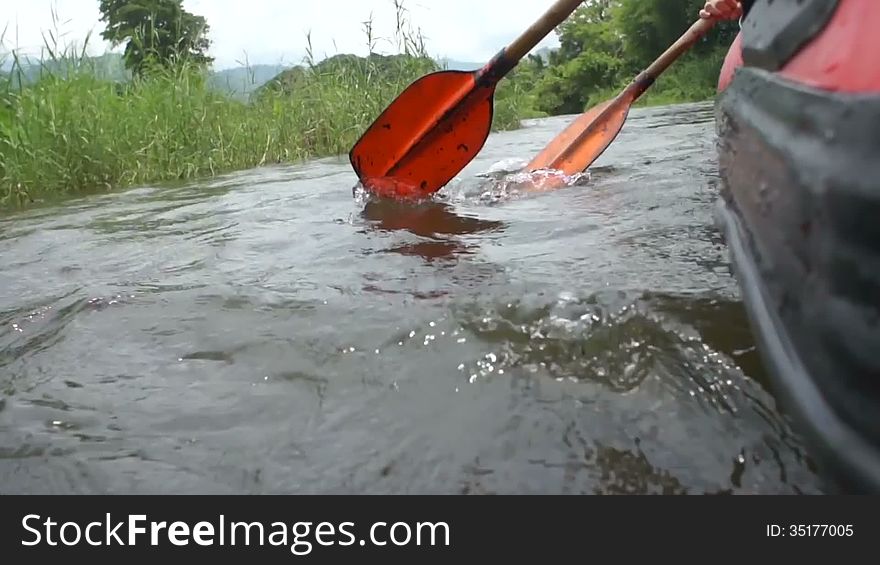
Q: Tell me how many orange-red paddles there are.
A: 2